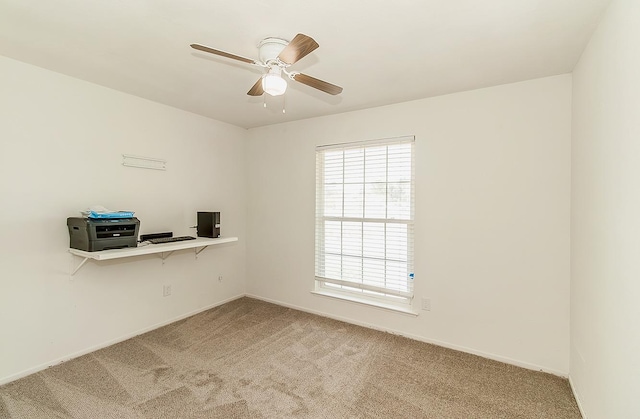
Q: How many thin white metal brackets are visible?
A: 3